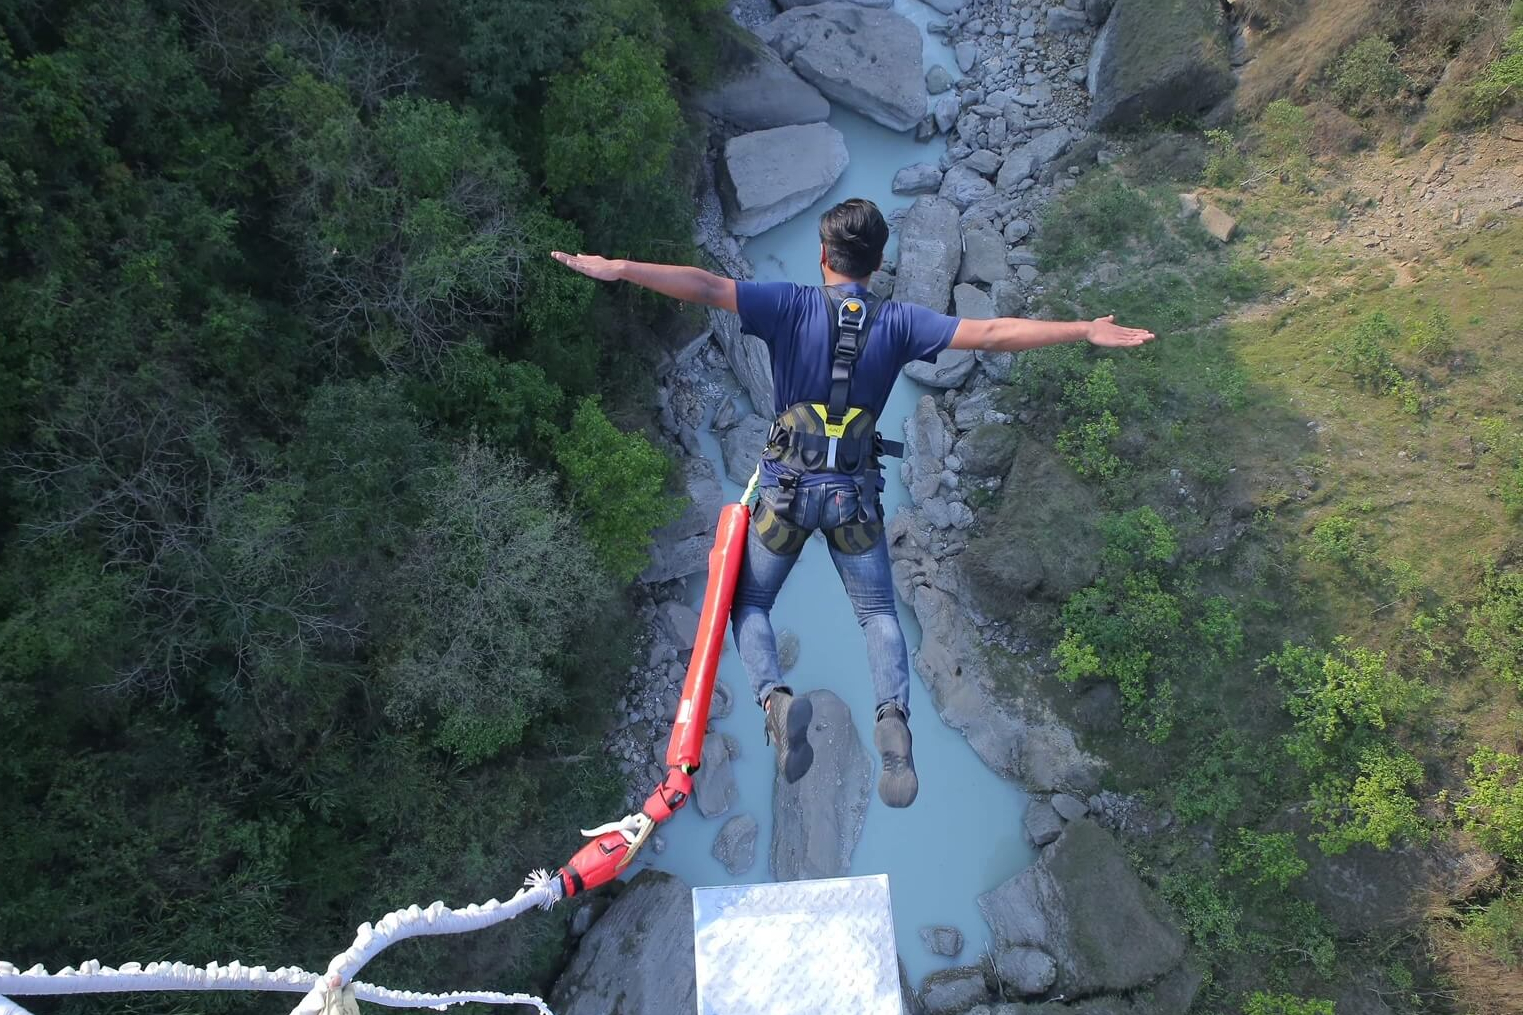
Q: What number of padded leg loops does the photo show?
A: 2